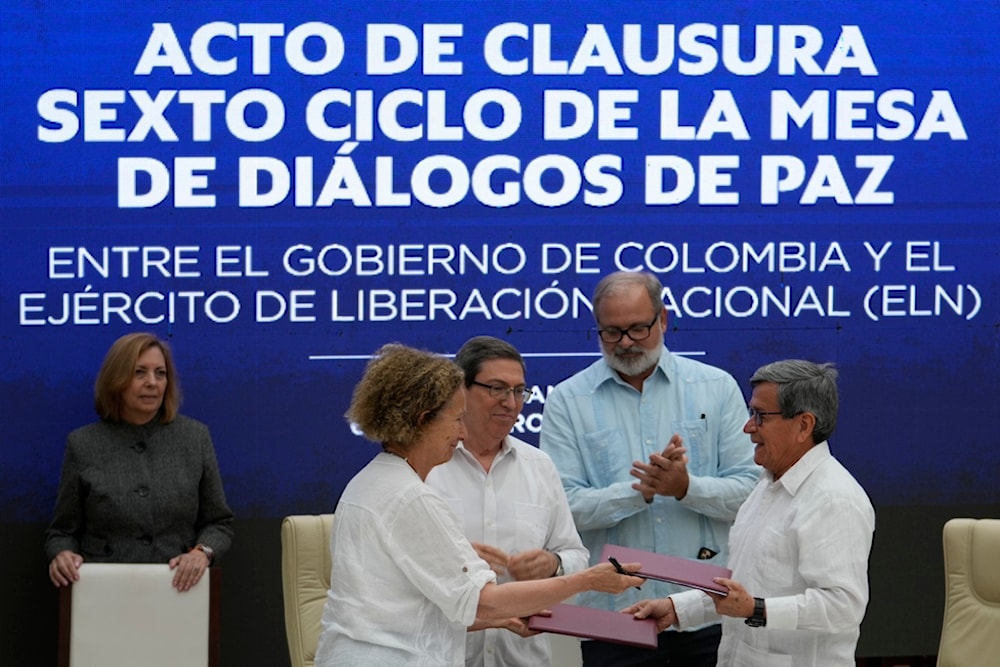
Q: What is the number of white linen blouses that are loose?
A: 1